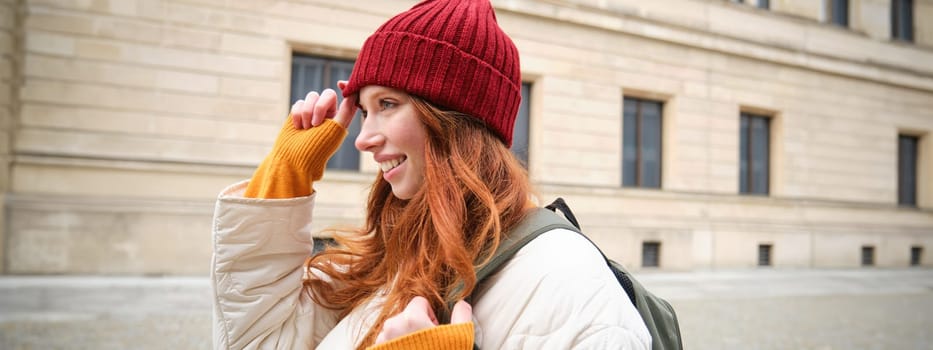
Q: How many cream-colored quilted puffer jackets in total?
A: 1